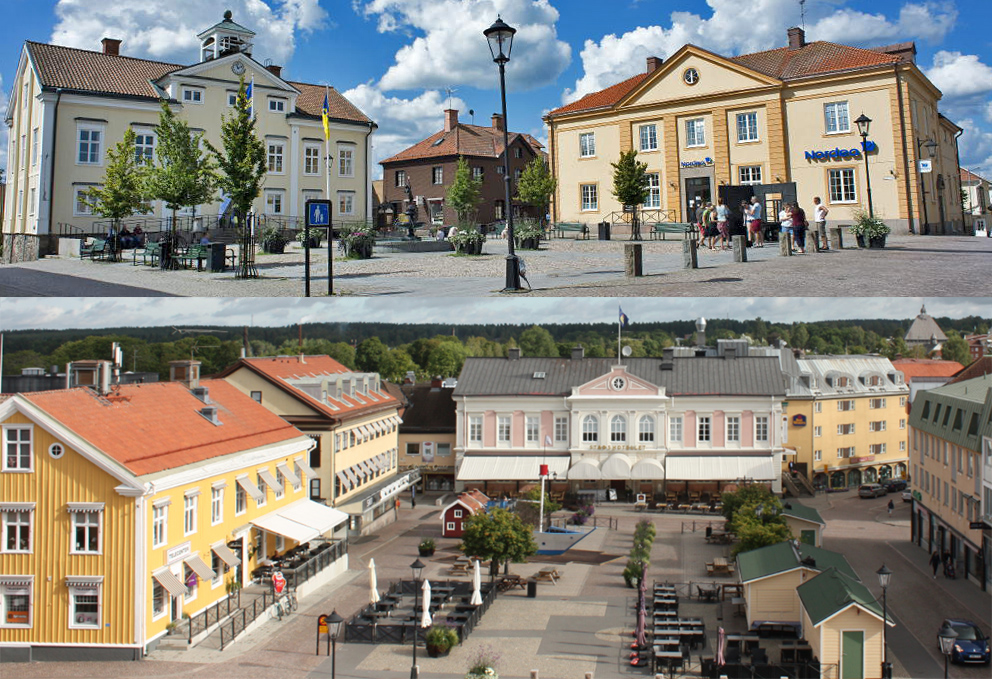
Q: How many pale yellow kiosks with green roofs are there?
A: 3